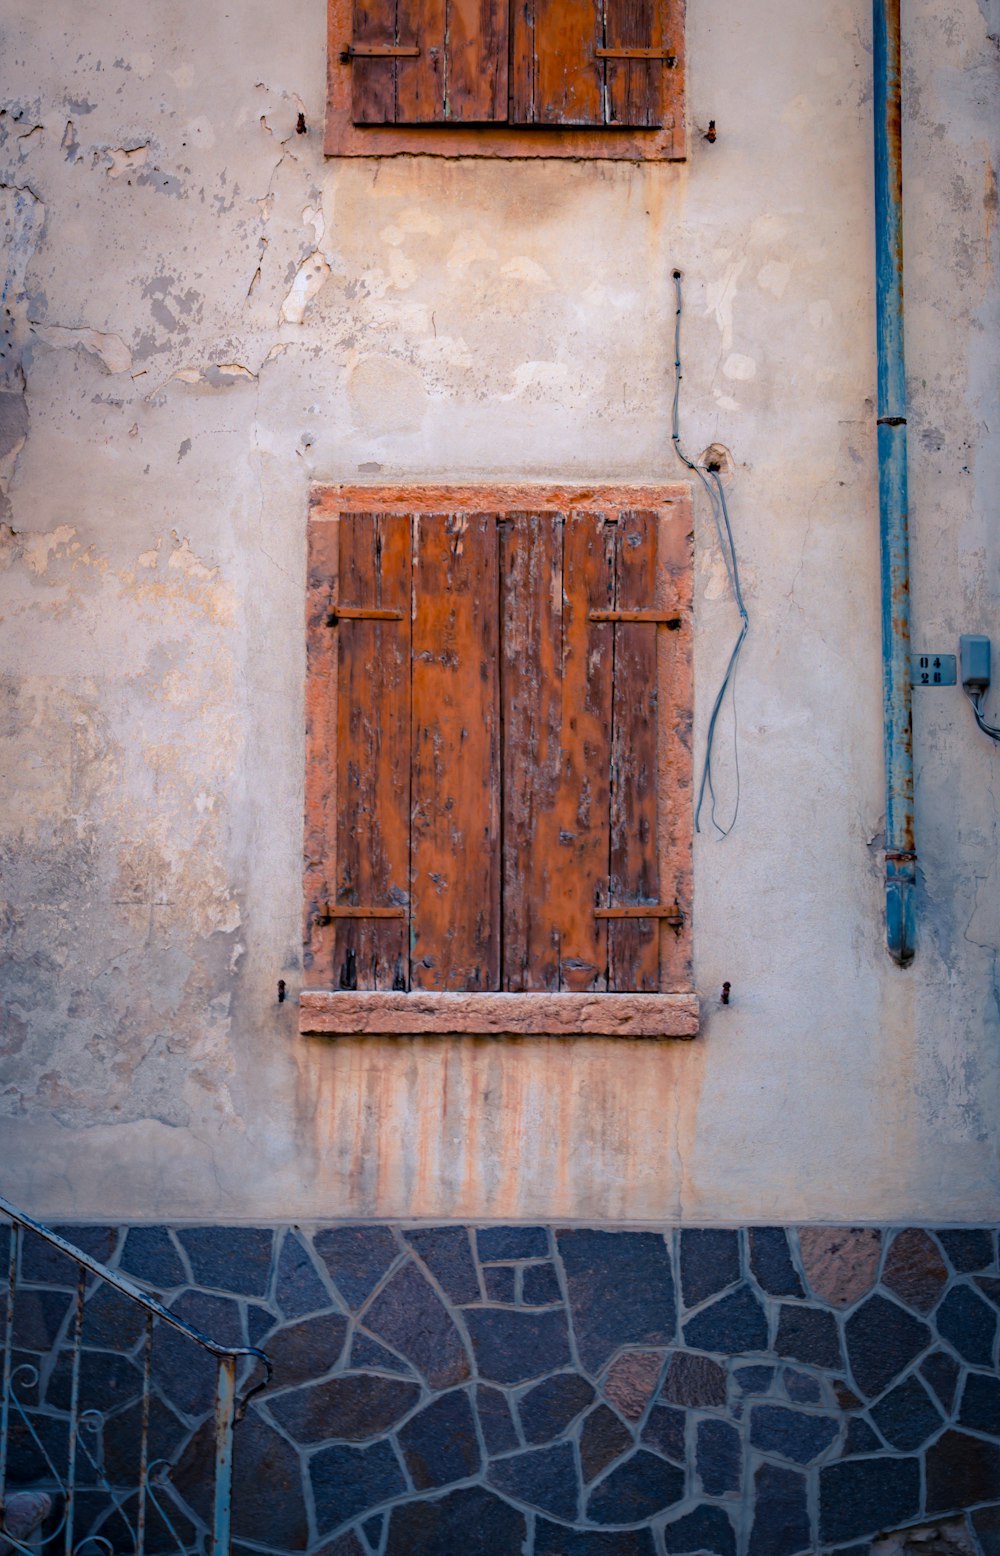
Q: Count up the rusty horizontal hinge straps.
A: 6